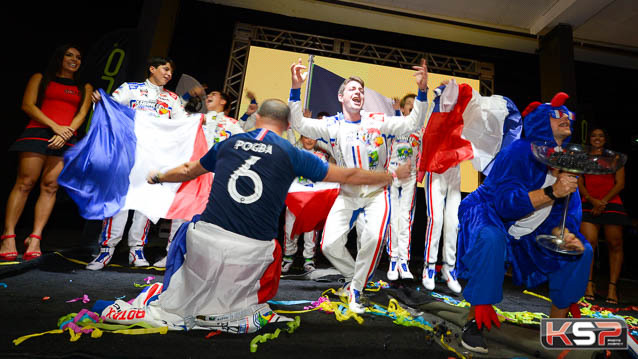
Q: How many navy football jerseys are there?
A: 1